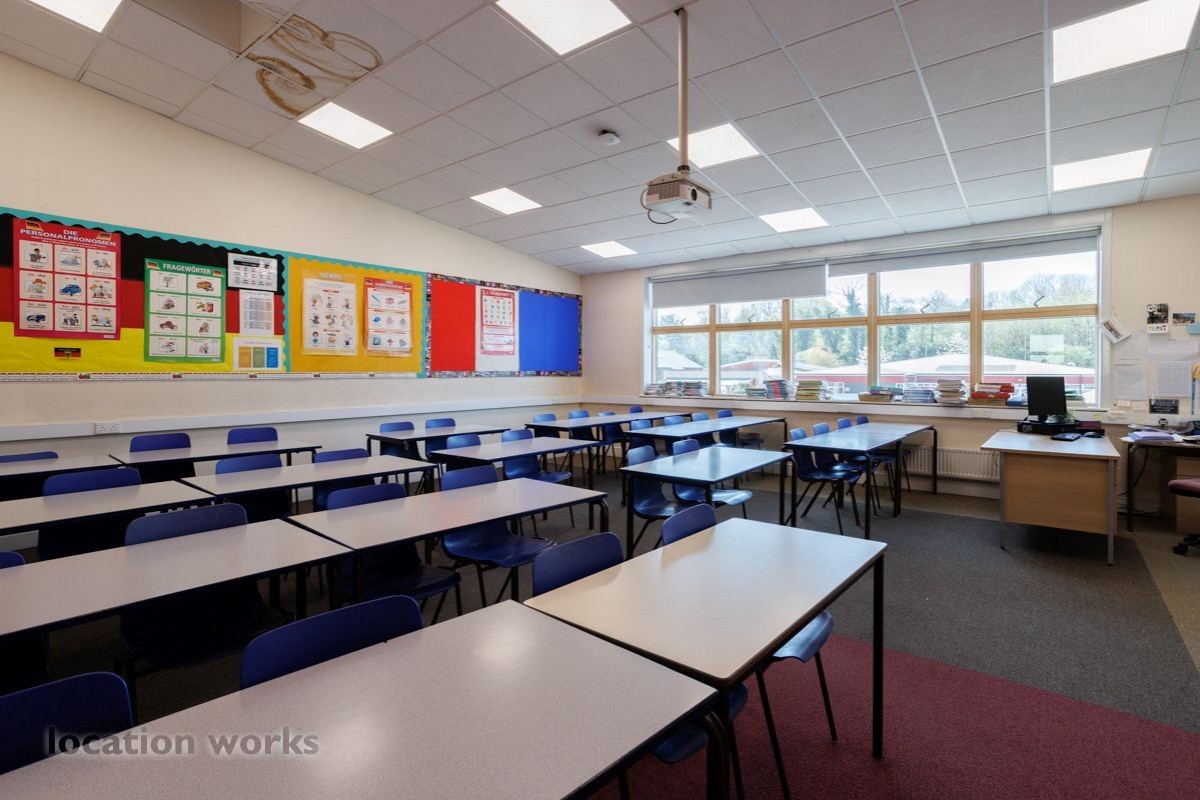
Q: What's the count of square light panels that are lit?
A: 9